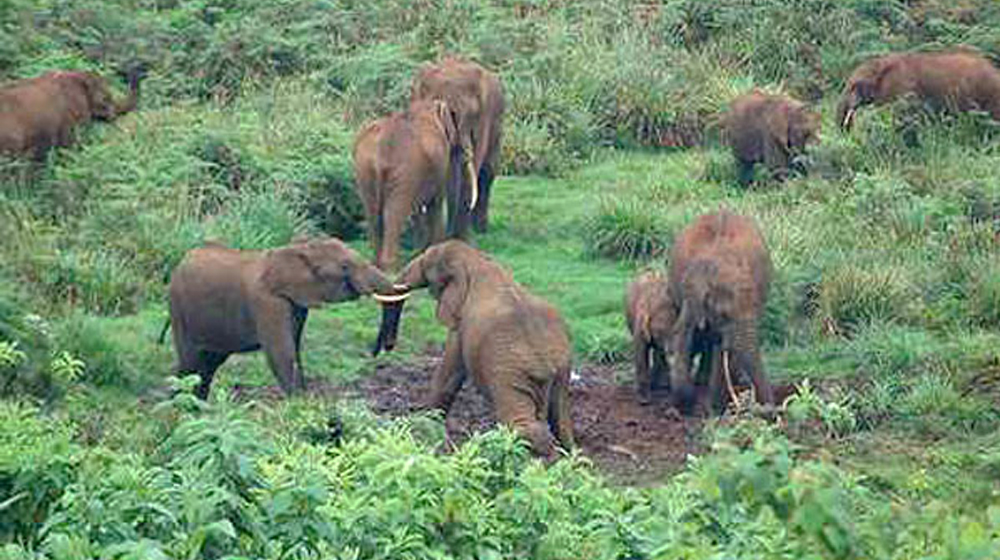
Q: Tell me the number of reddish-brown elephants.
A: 9